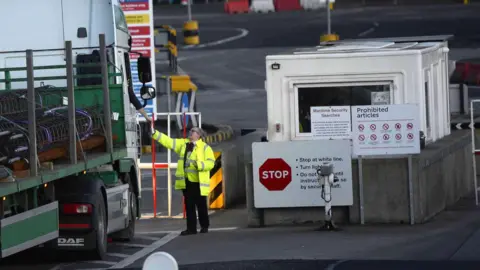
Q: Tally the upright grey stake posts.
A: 3